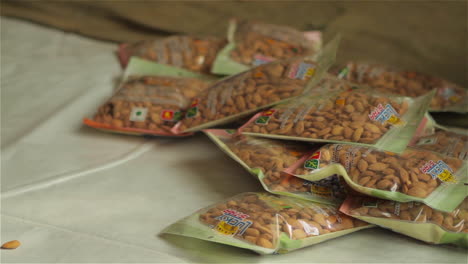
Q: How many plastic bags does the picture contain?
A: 11